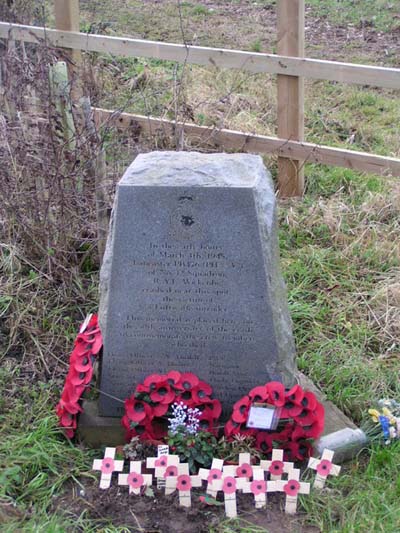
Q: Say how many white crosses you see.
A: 12